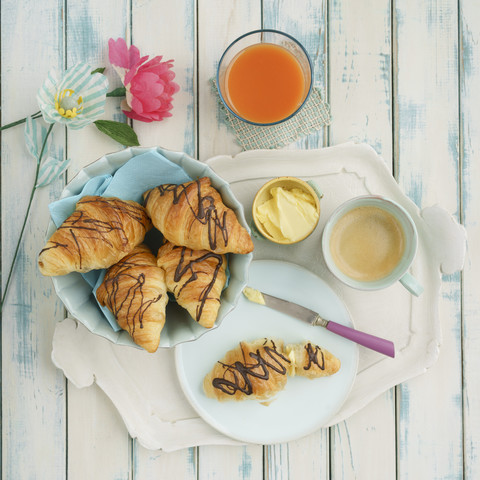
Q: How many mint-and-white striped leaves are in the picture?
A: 2